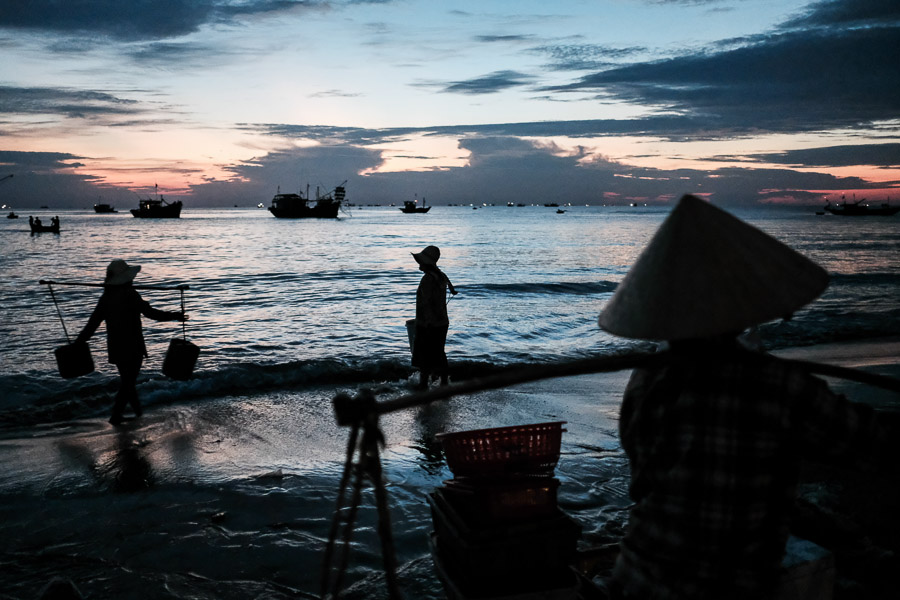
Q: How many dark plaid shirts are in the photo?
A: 1